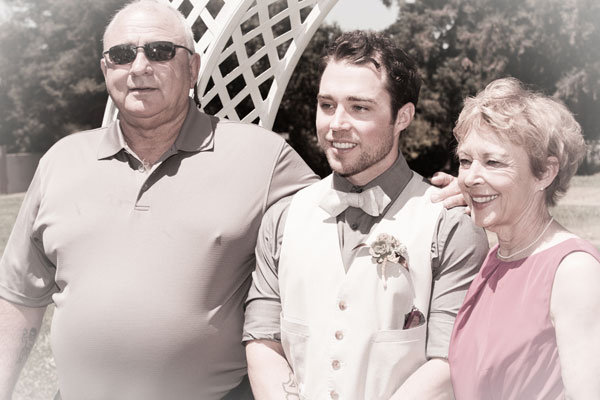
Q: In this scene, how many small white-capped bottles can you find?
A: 0